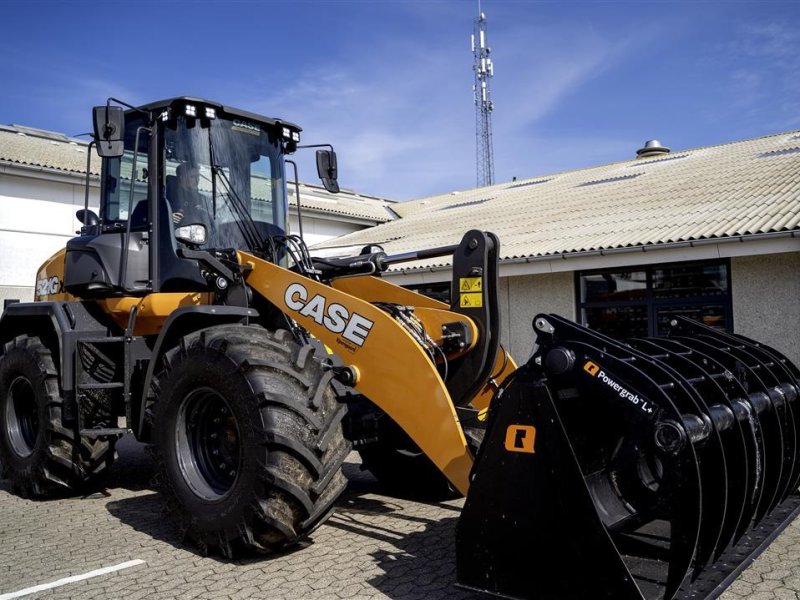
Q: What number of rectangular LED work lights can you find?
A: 5